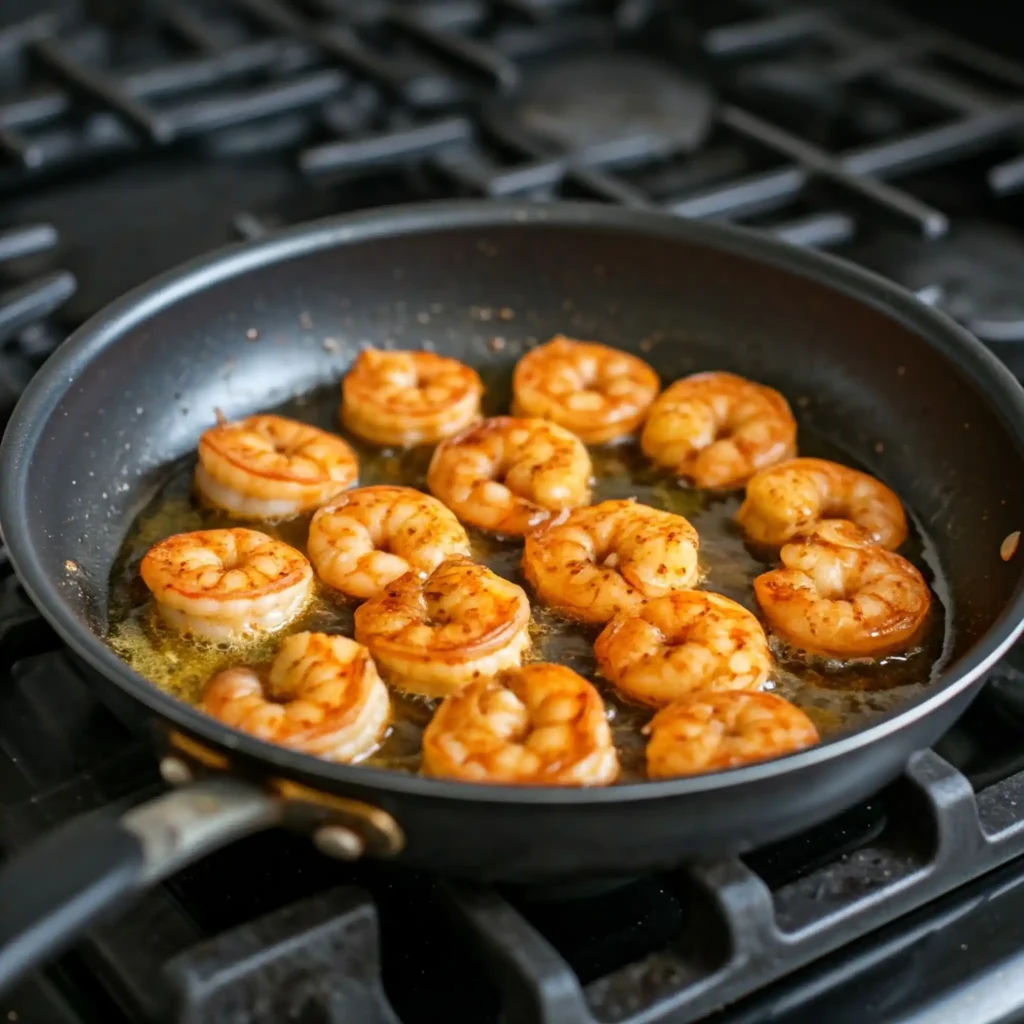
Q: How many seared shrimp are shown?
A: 15